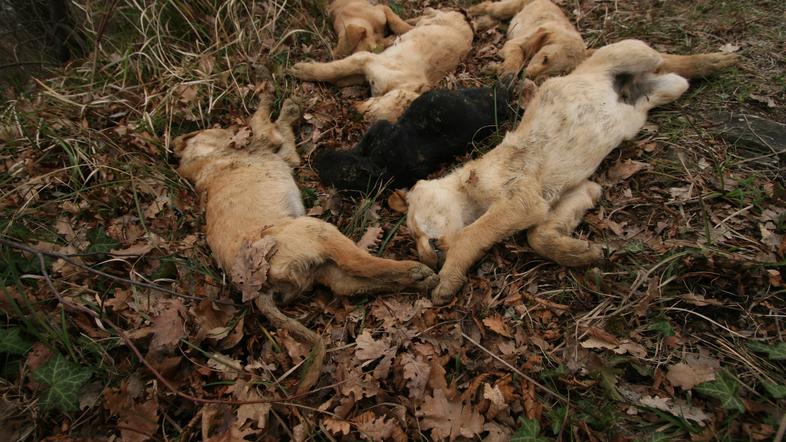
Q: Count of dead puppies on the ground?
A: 6